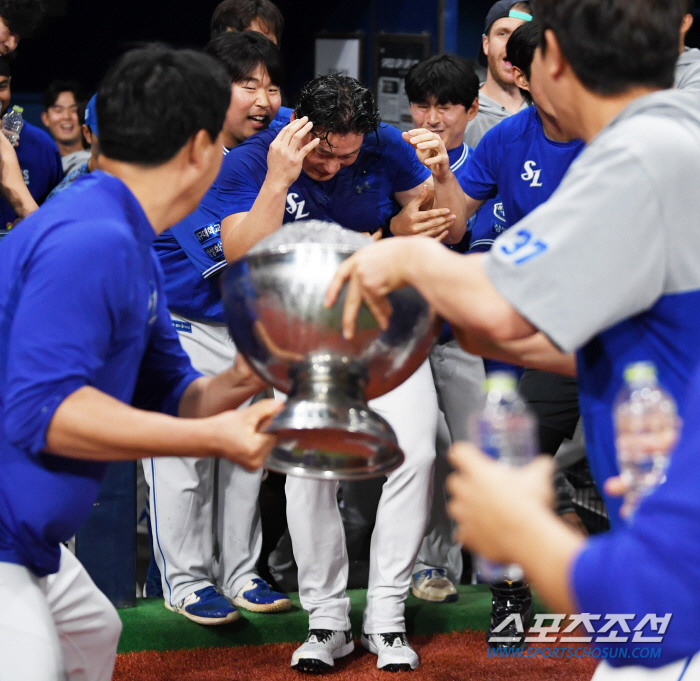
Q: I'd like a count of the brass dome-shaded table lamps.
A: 0